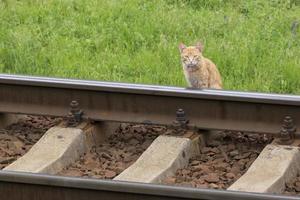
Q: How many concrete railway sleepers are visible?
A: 3